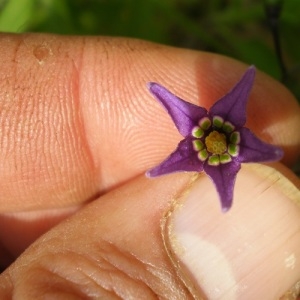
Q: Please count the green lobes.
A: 10